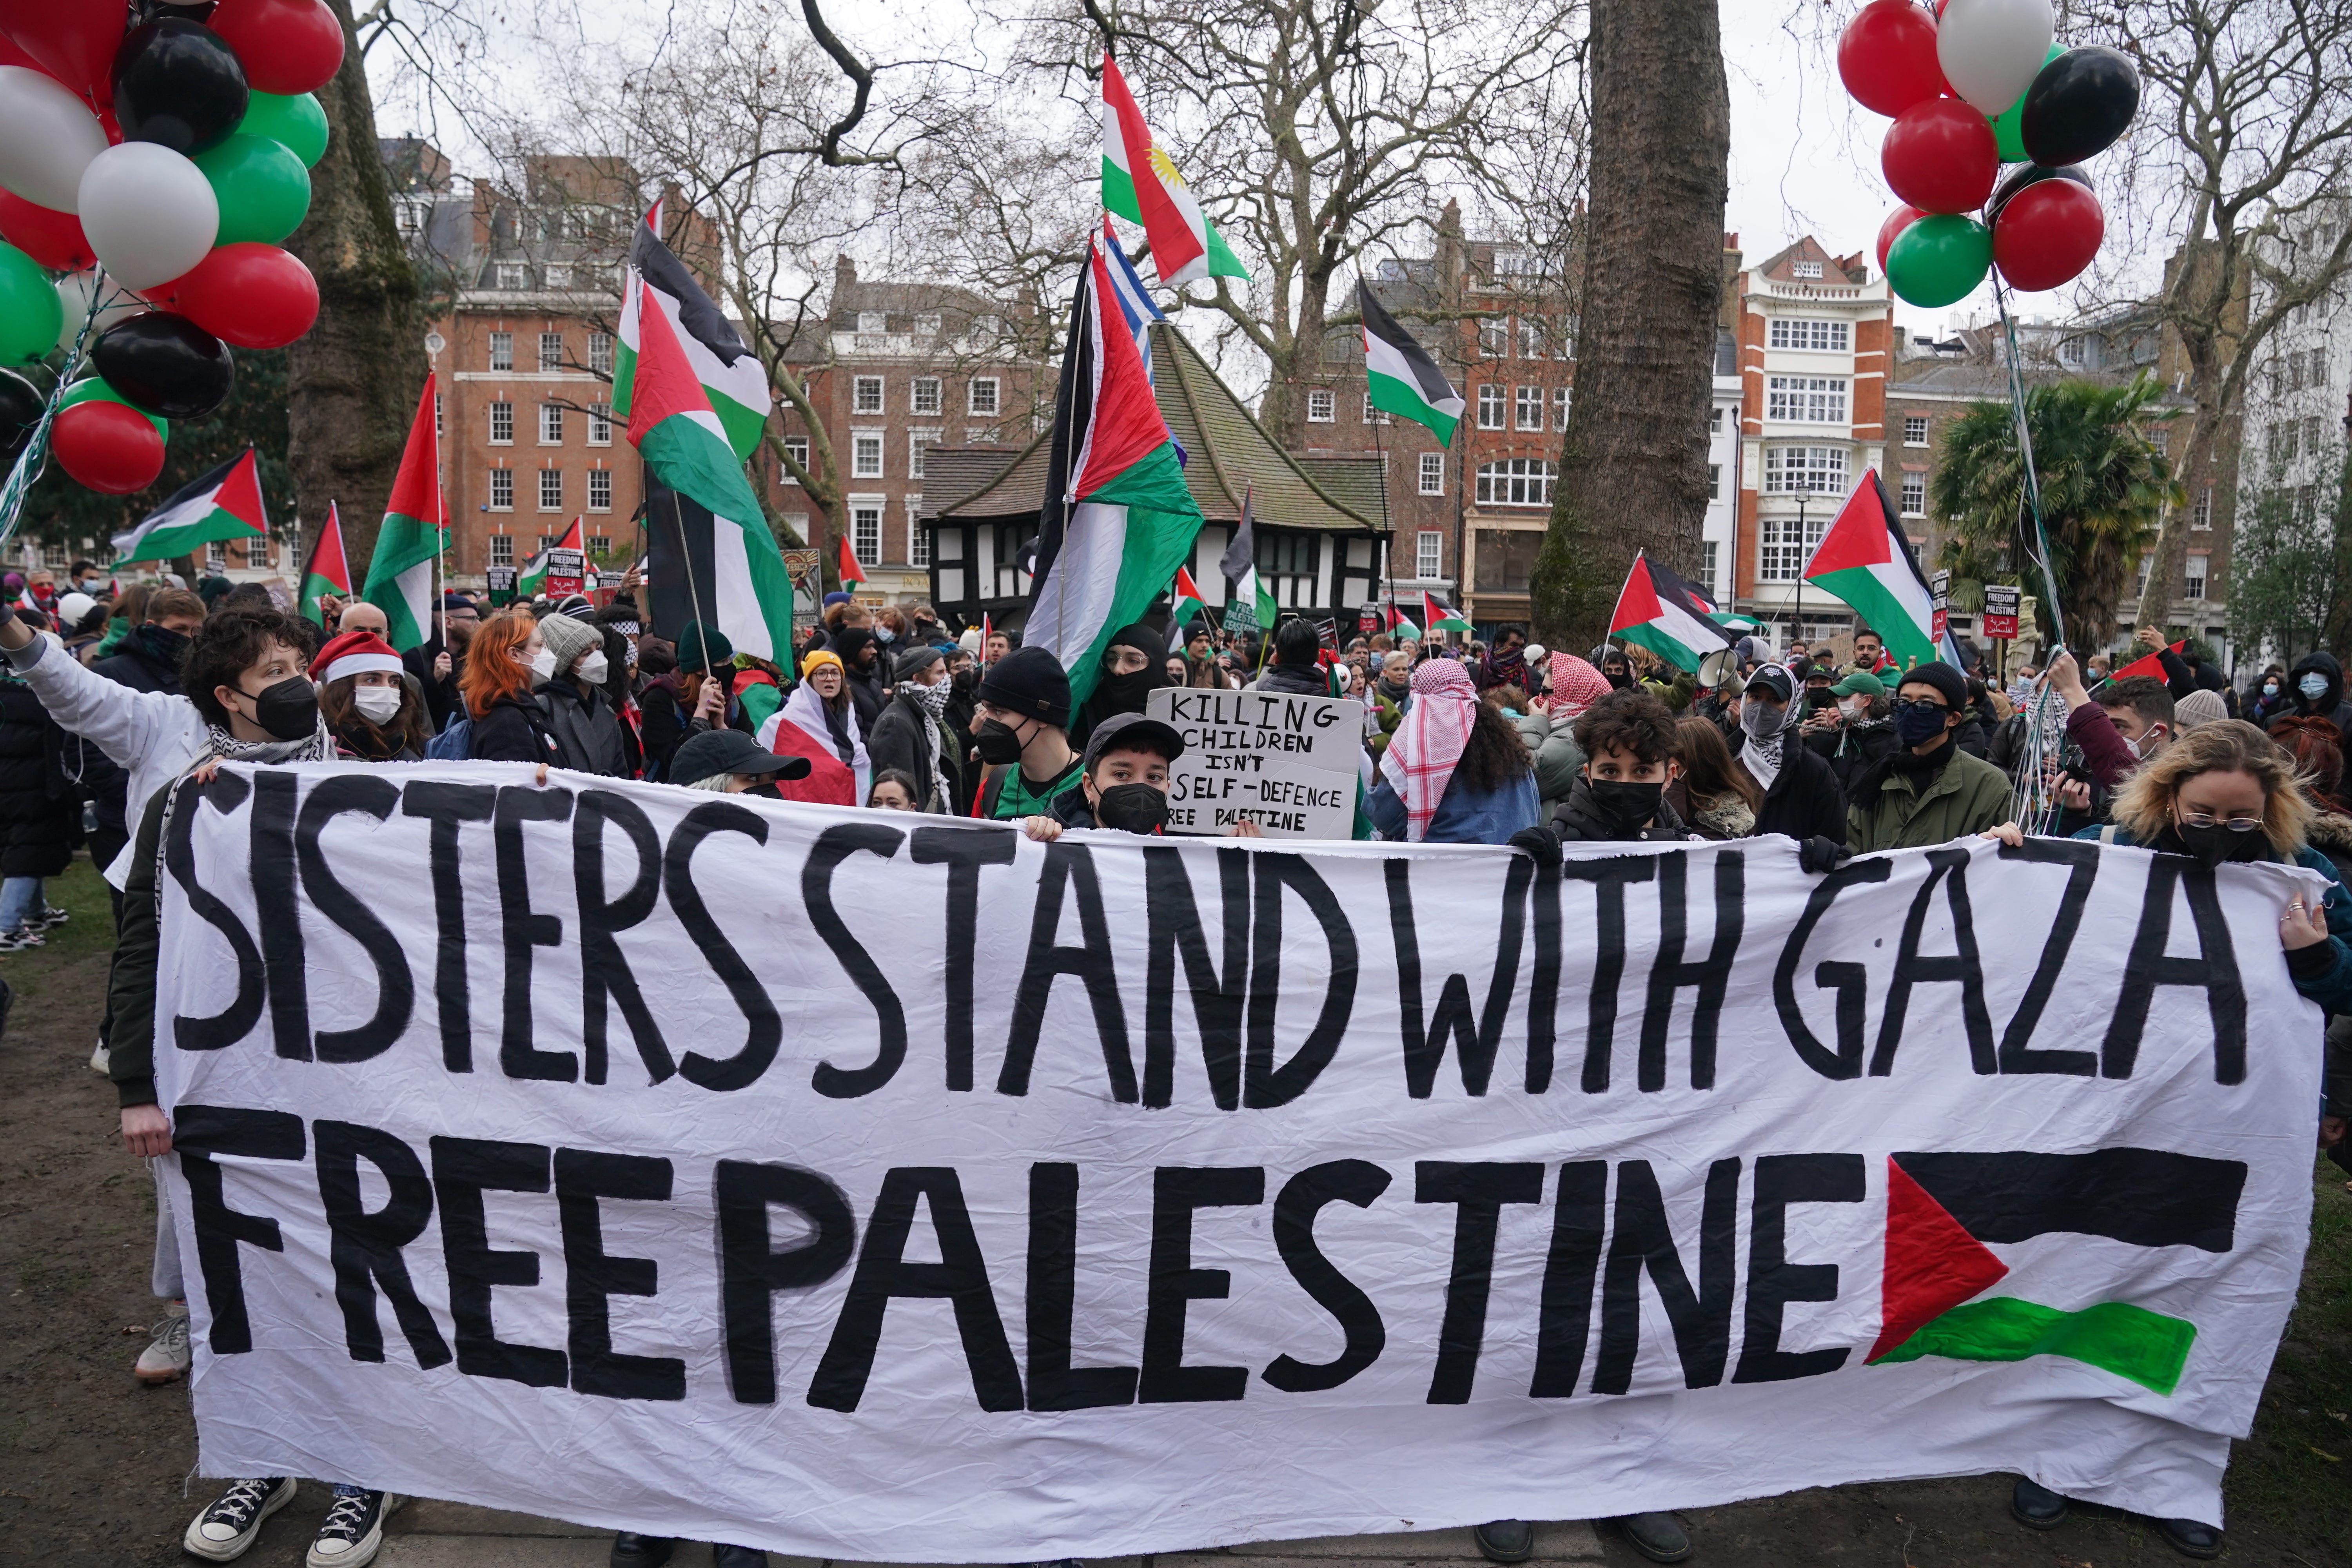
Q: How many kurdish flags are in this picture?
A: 1